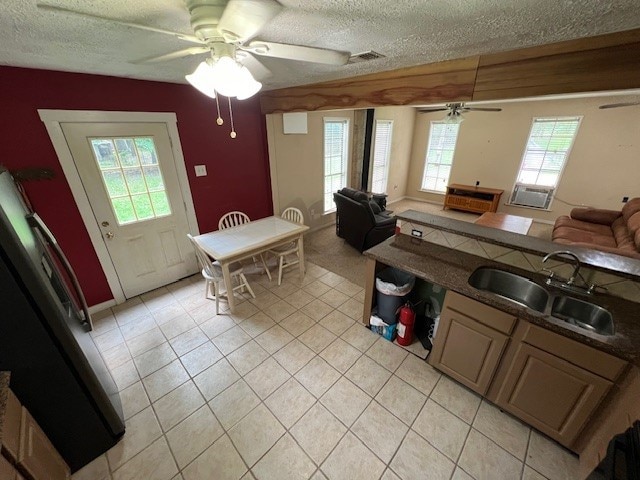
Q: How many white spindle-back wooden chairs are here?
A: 3